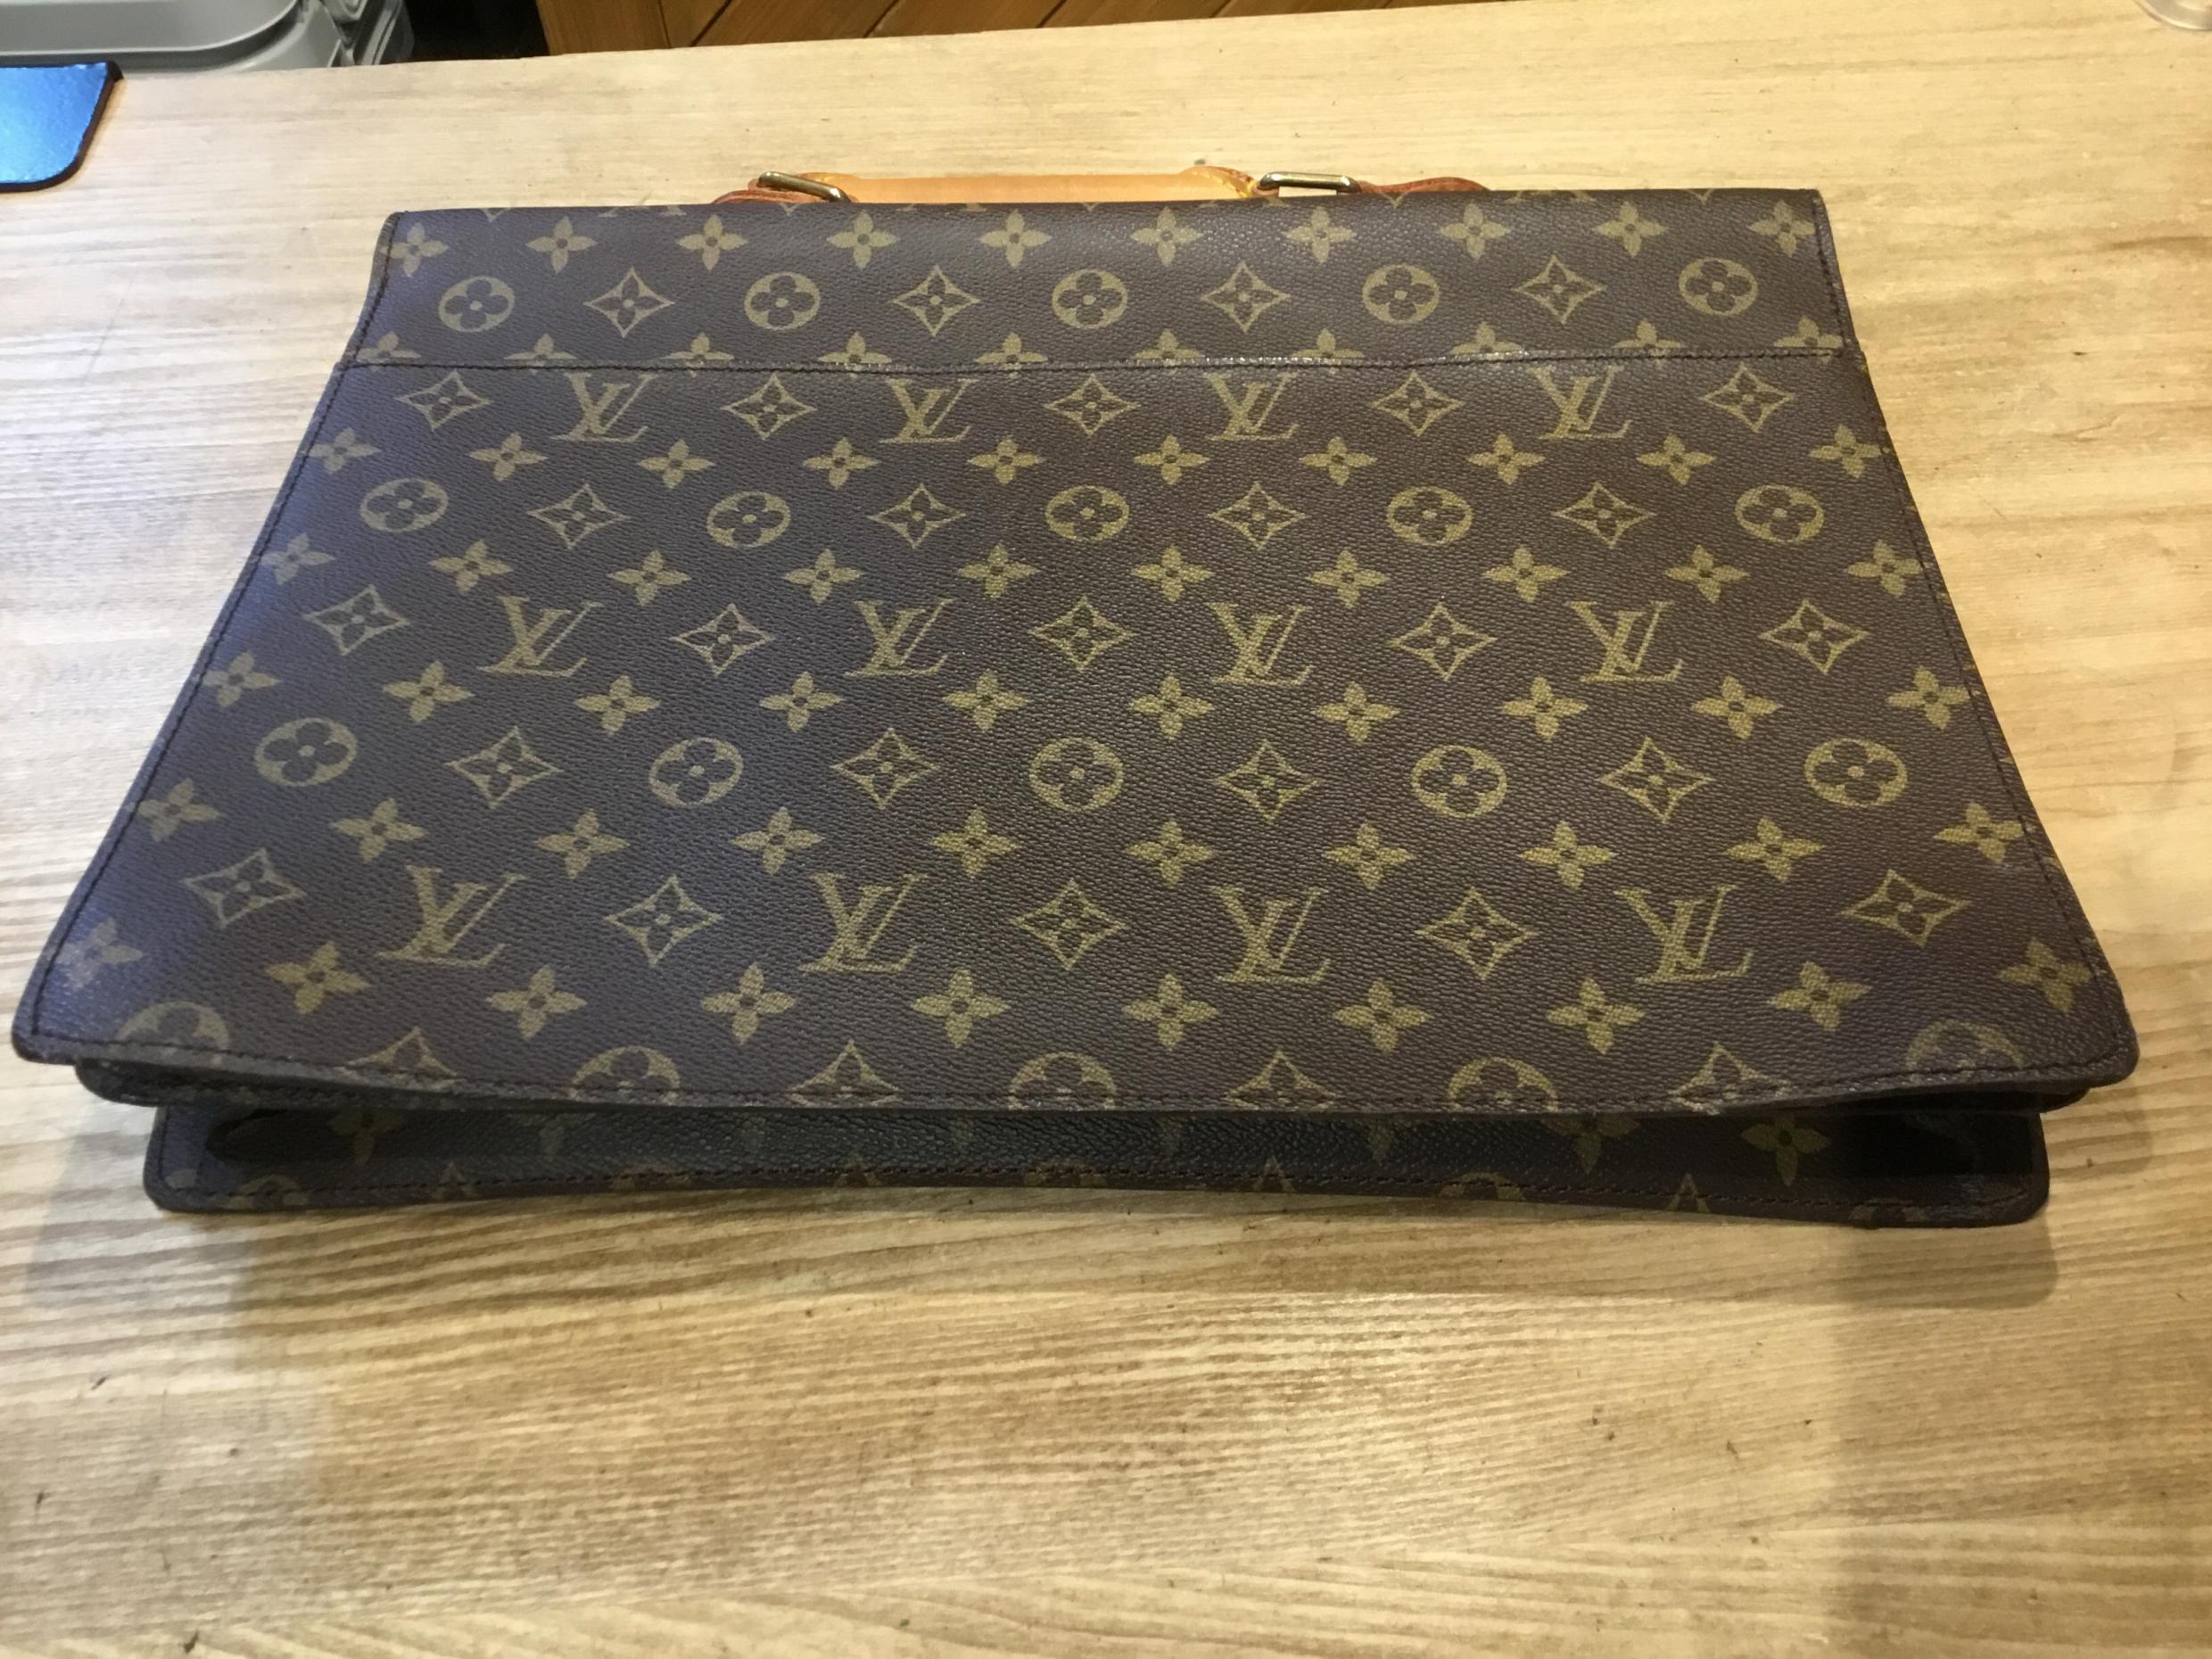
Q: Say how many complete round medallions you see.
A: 15